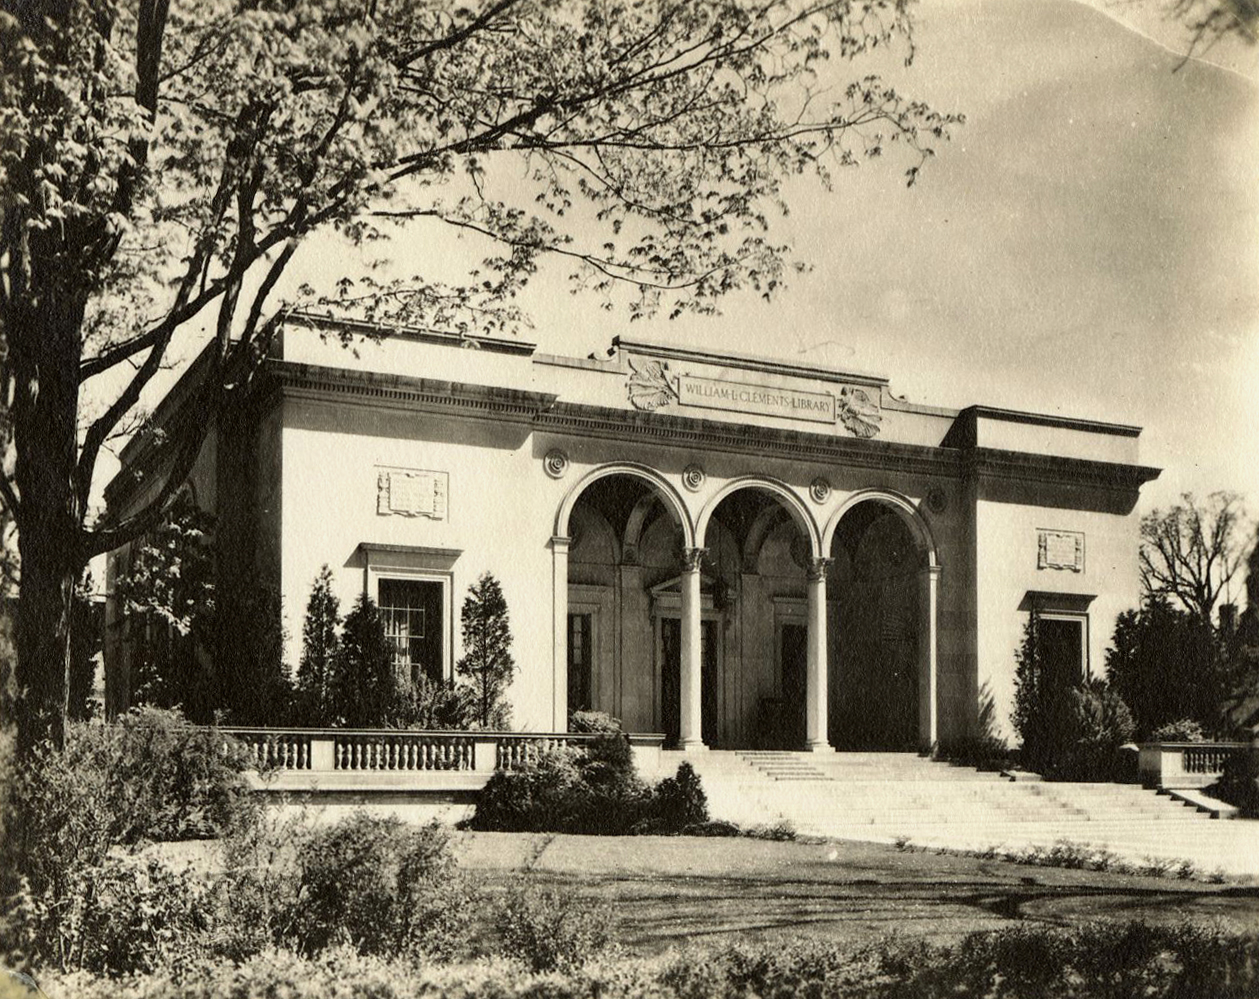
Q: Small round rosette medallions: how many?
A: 4